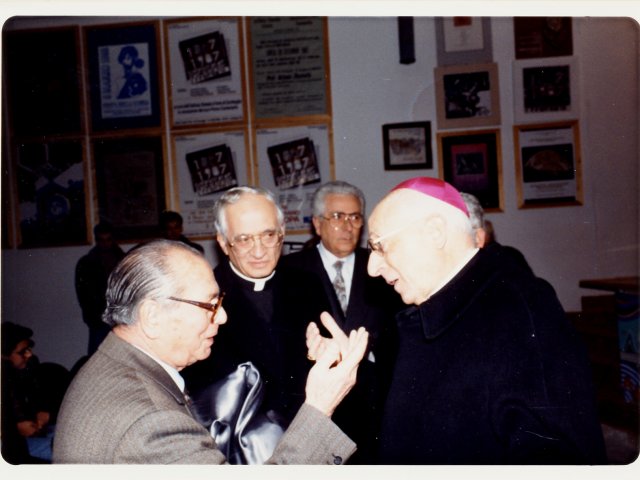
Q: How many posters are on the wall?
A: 15